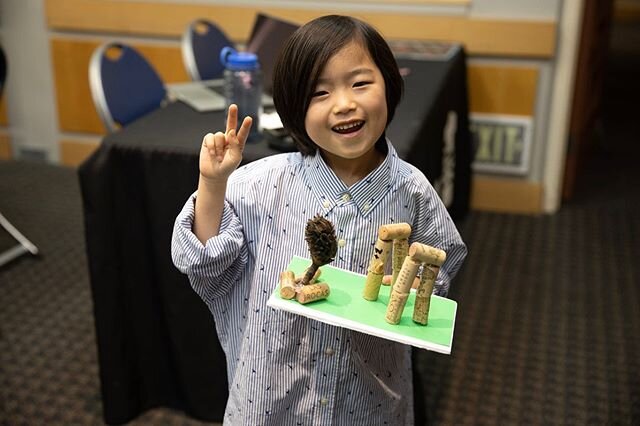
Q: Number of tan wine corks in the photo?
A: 13